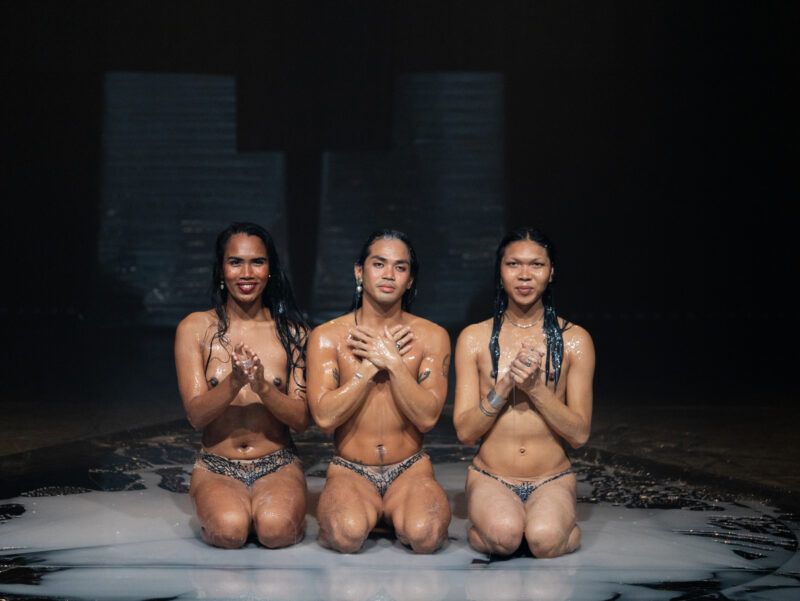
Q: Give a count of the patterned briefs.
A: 3